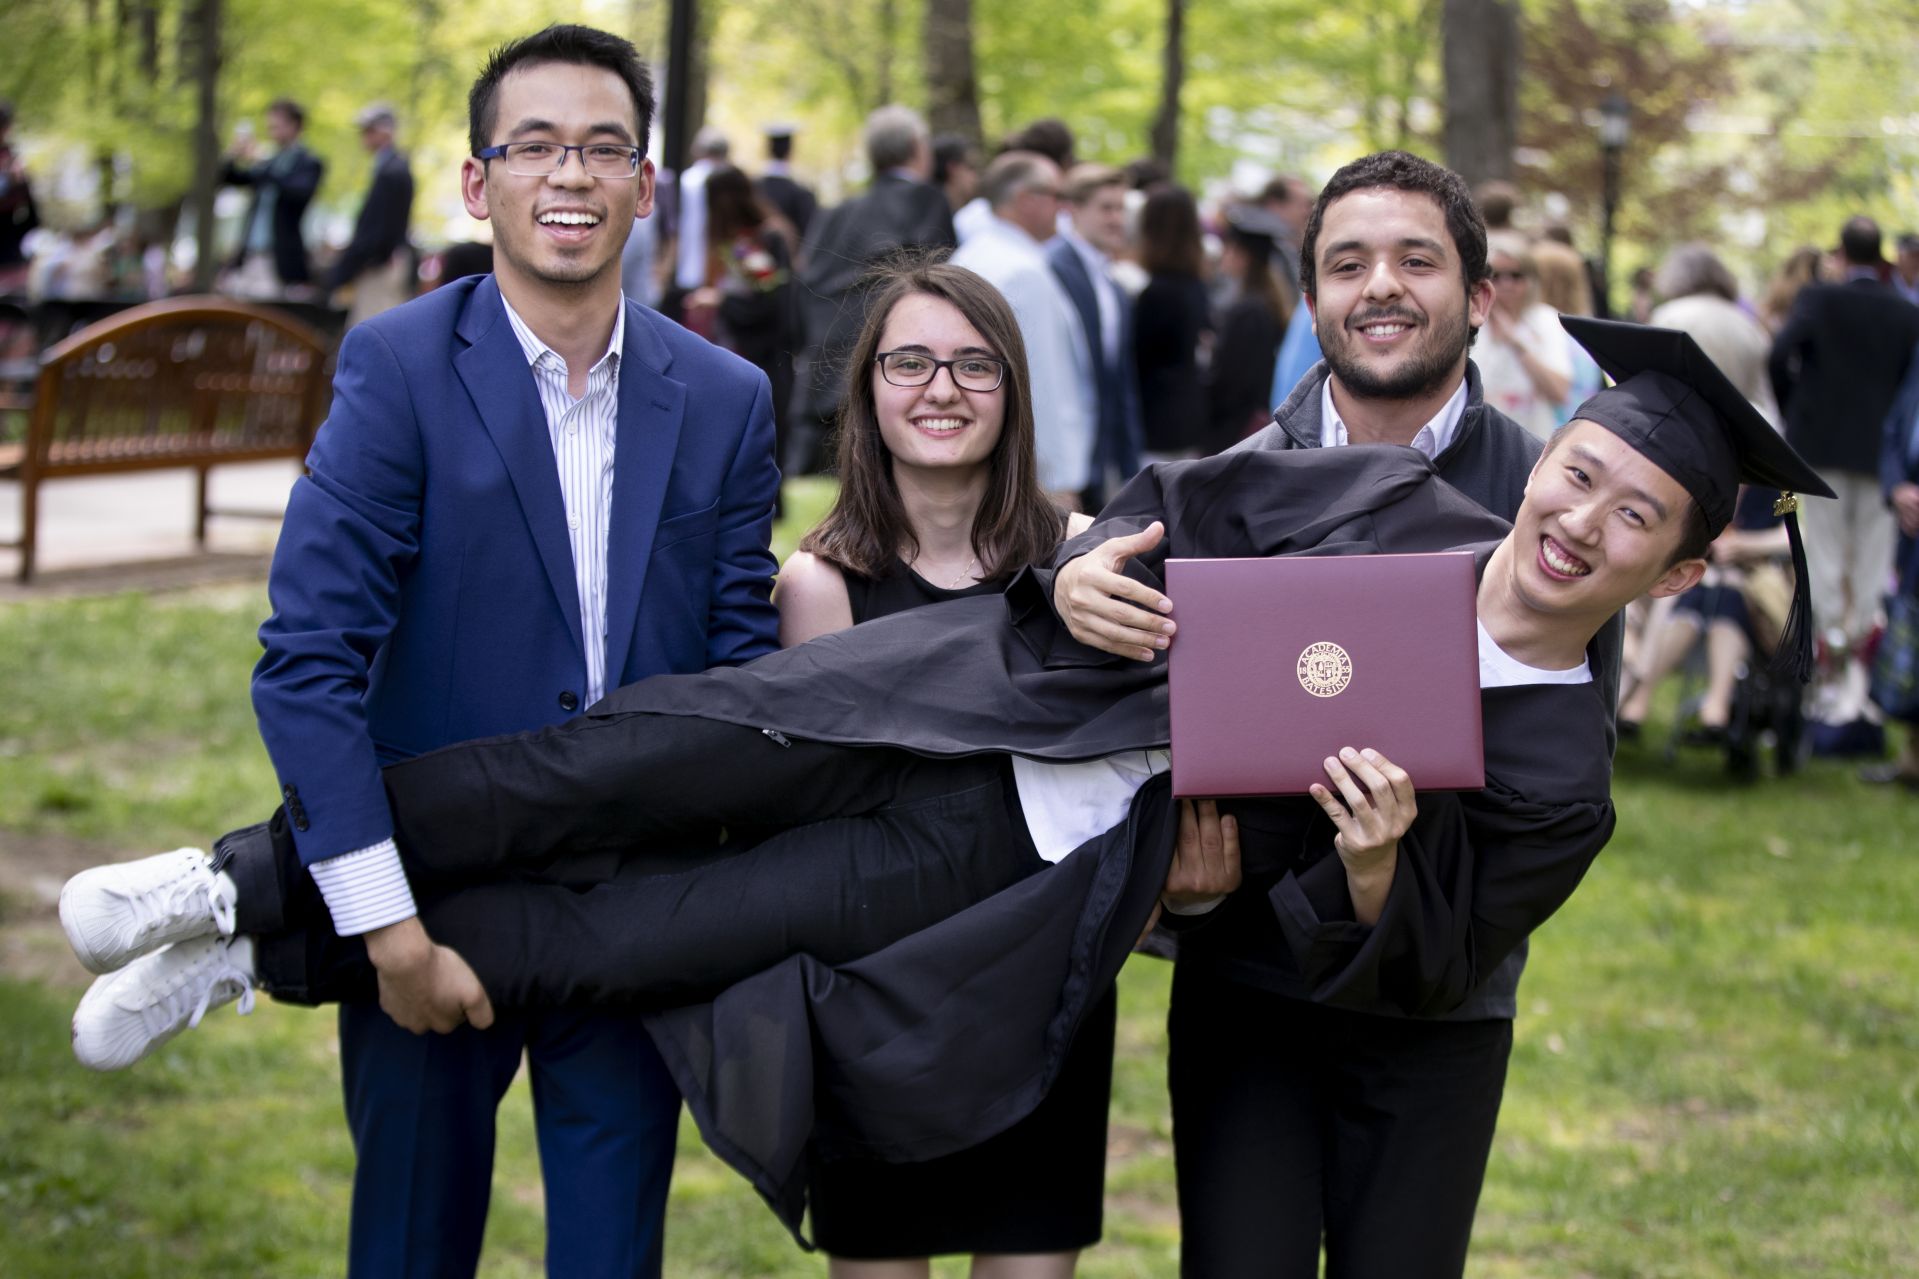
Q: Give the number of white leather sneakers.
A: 2